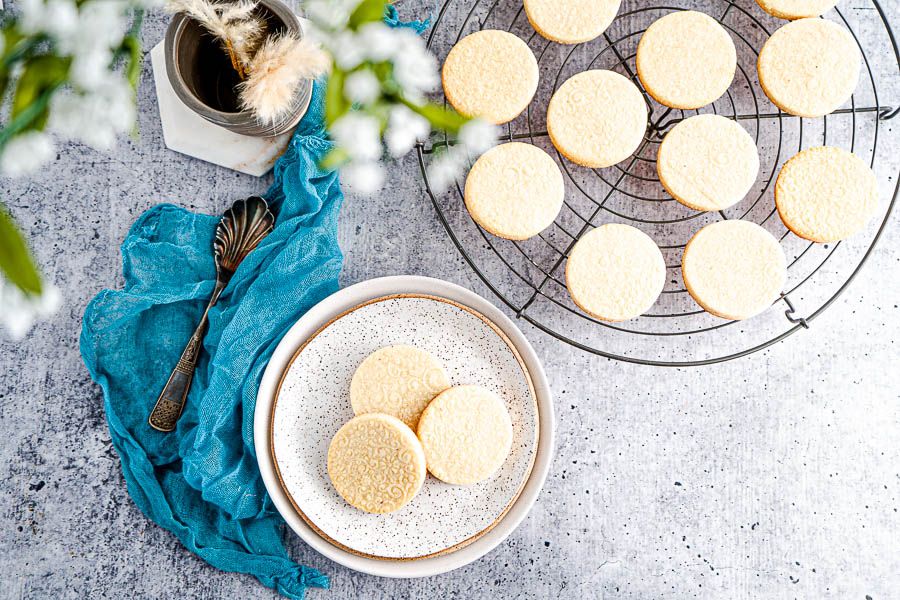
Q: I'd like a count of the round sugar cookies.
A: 14